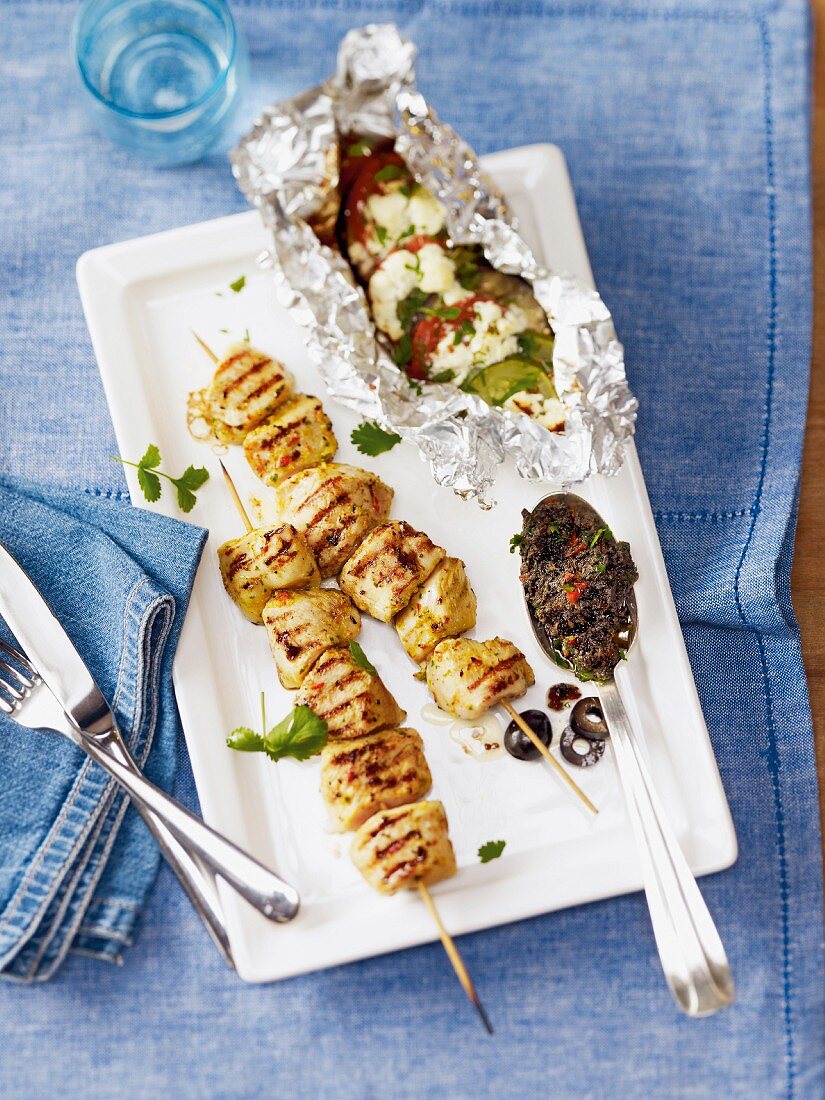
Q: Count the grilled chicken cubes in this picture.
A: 11